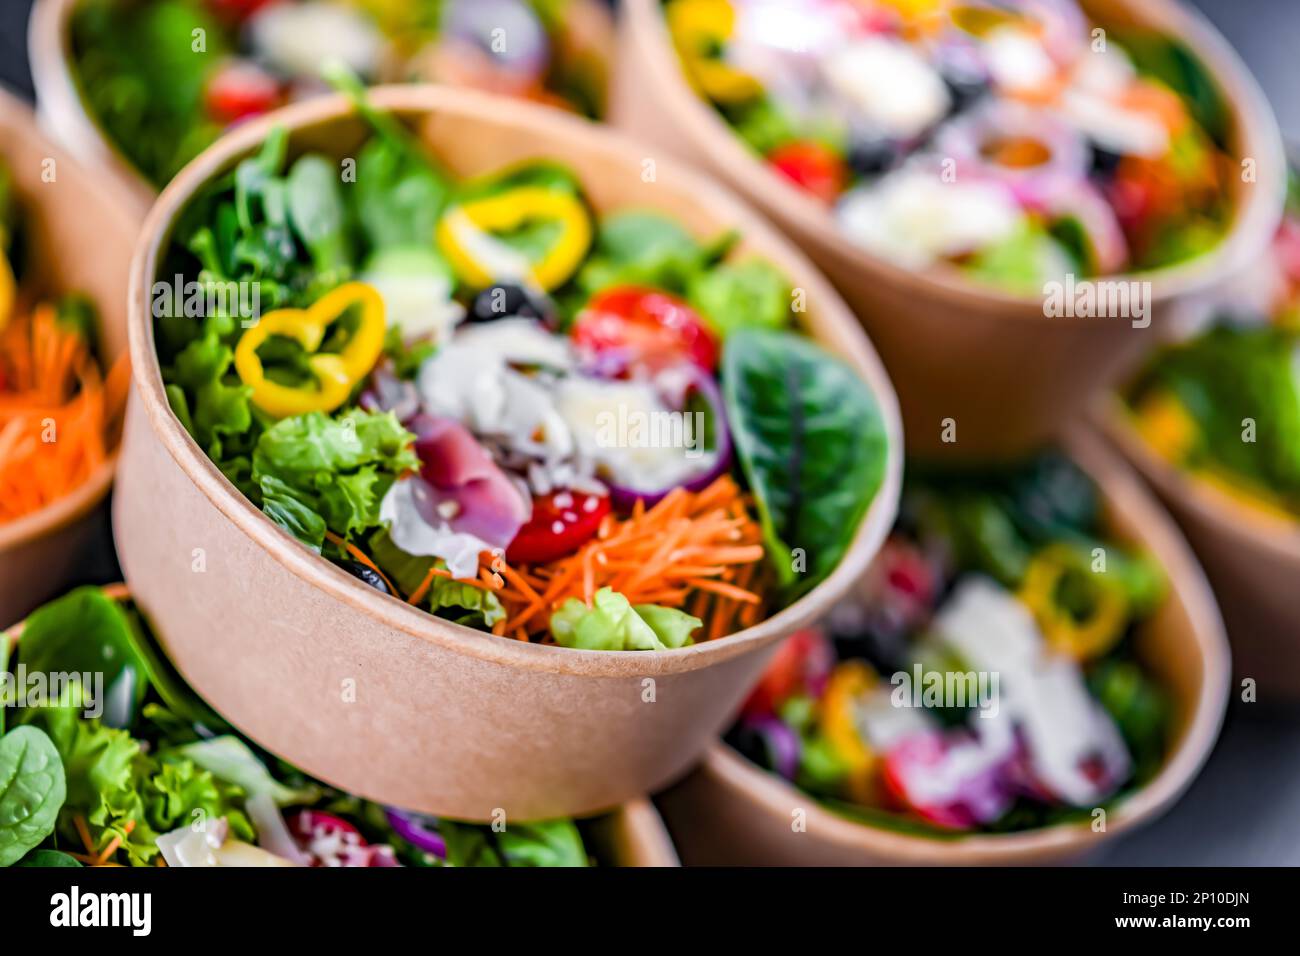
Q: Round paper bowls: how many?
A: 7